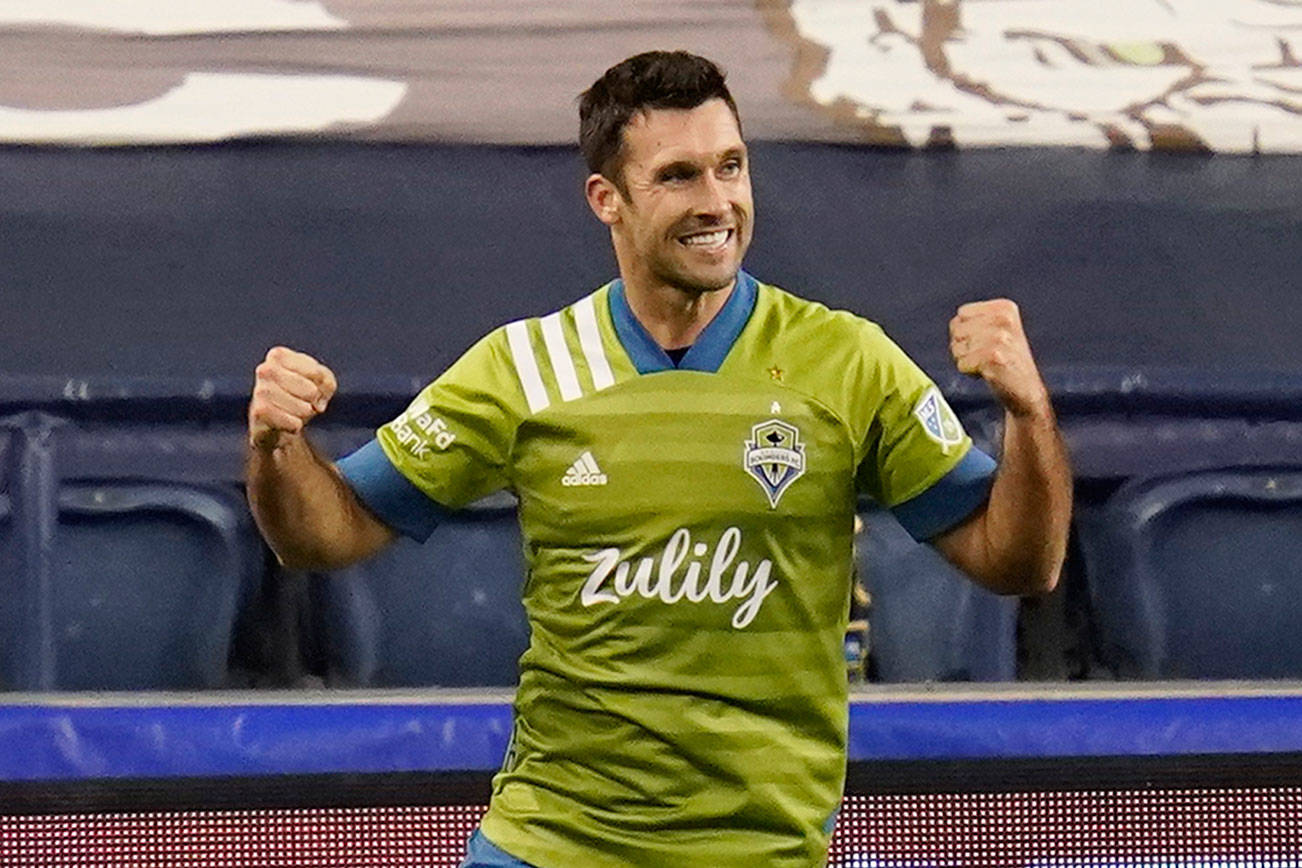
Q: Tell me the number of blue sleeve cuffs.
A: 2